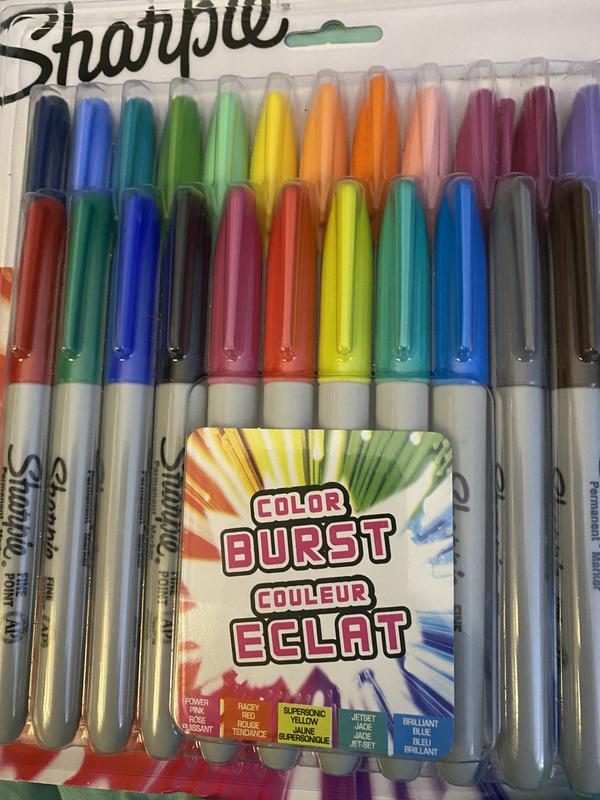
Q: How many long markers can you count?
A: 11